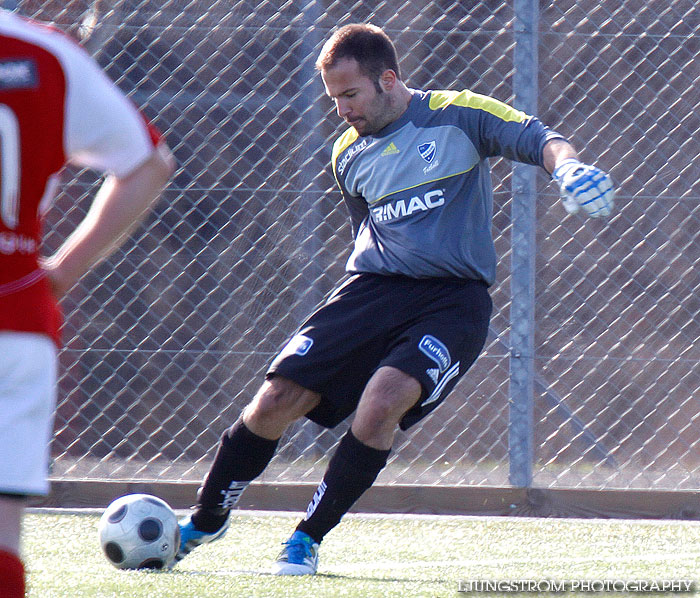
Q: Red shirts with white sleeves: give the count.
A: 1